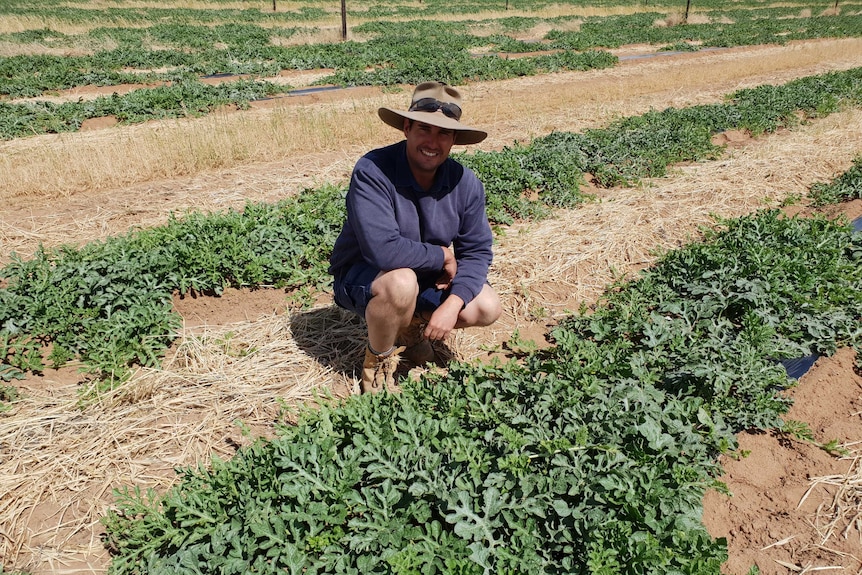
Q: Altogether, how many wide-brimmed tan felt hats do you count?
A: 1